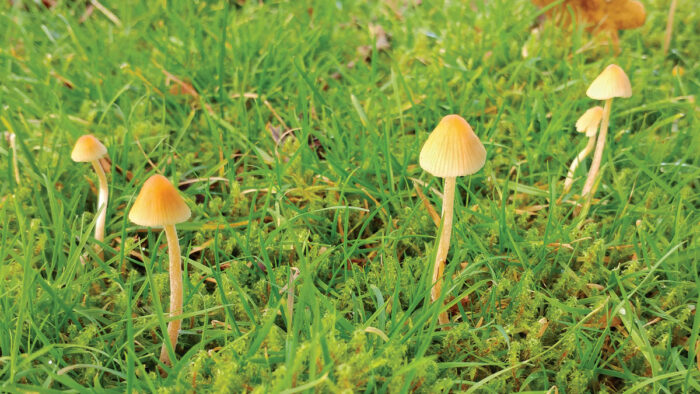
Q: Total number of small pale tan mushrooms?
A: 5